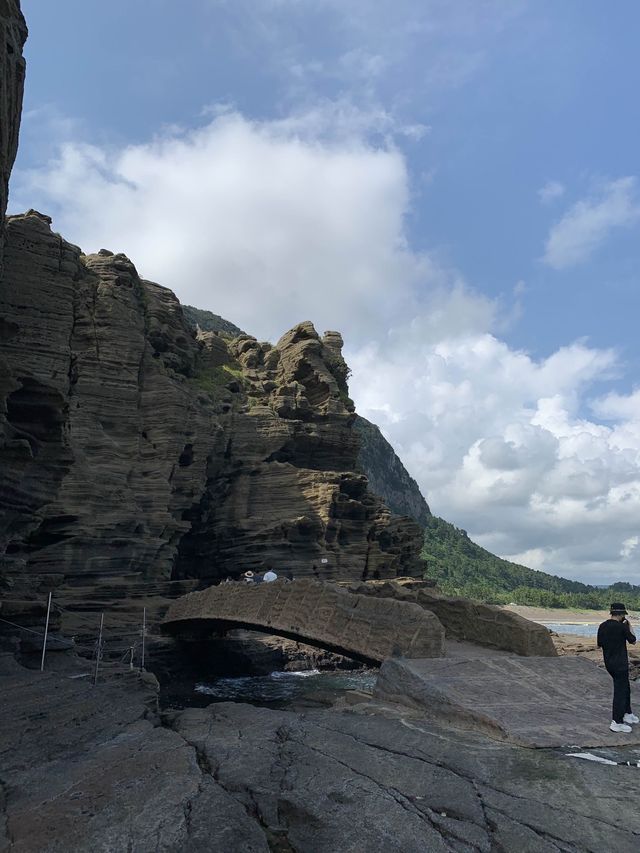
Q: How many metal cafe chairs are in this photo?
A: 0